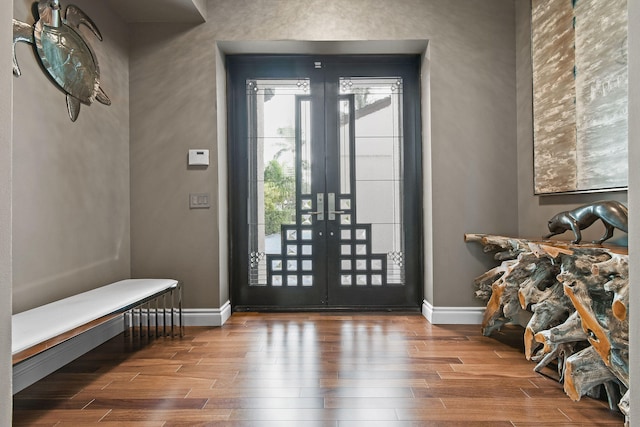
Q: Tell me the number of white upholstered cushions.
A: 1